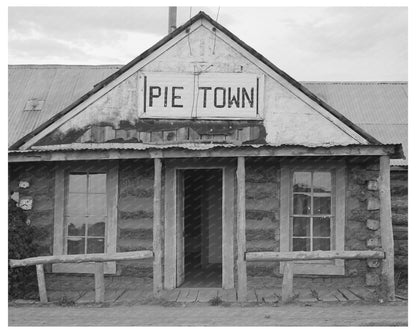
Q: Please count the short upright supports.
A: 3